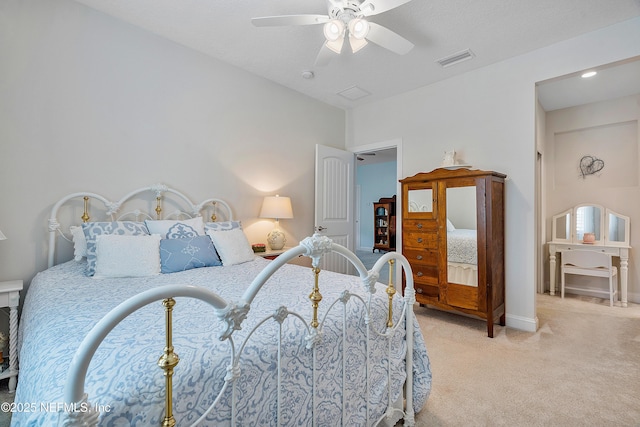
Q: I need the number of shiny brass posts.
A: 6